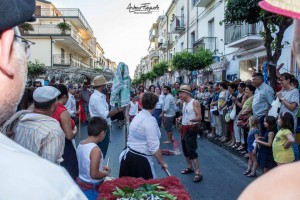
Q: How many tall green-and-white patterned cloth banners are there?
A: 1